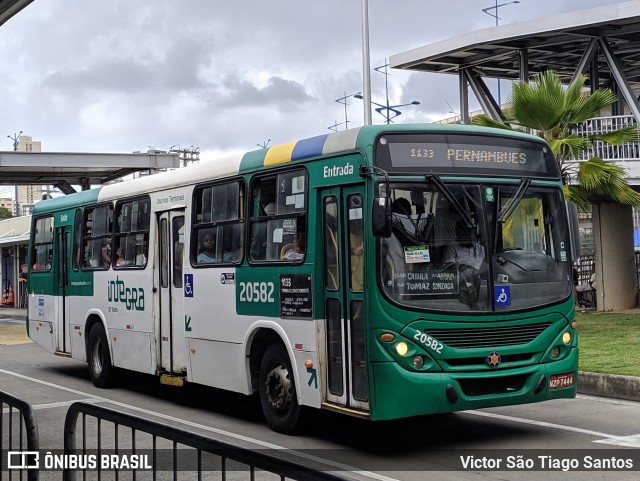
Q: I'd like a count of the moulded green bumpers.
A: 1